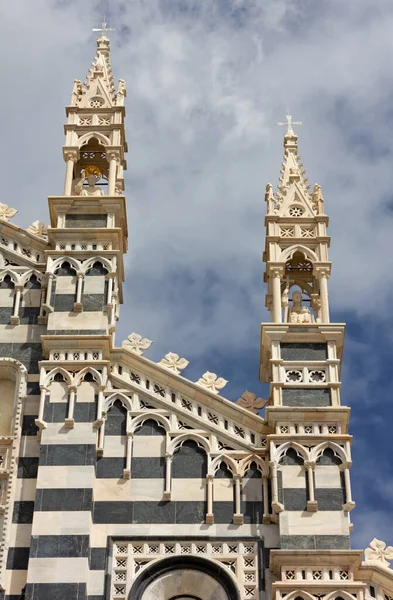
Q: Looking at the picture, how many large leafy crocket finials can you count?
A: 7